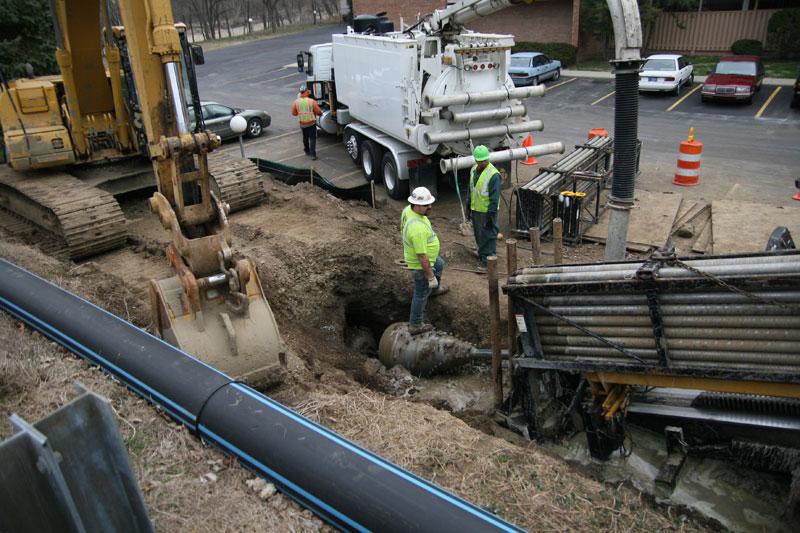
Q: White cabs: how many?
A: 1